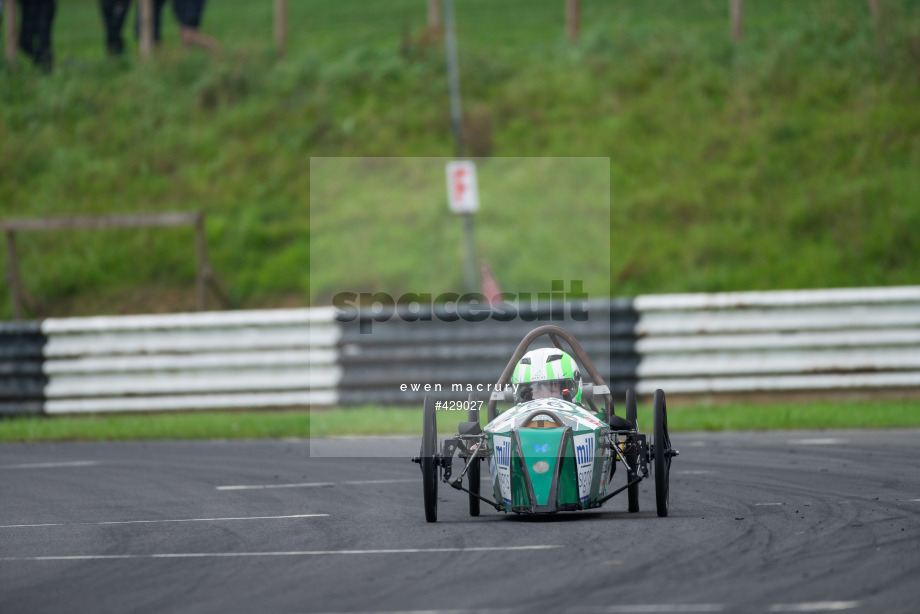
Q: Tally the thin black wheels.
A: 4